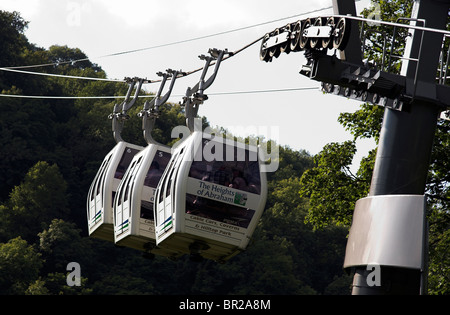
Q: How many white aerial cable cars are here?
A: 3